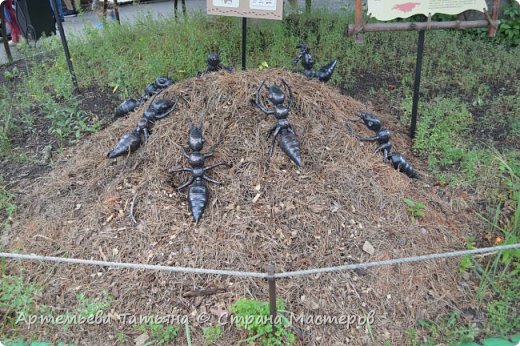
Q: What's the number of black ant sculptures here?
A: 7